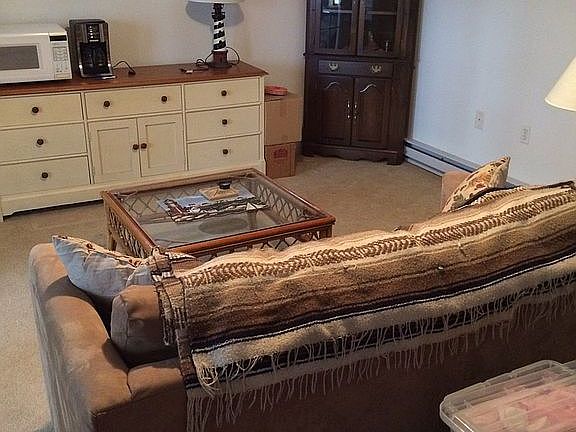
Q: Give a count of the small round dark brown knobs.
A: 10